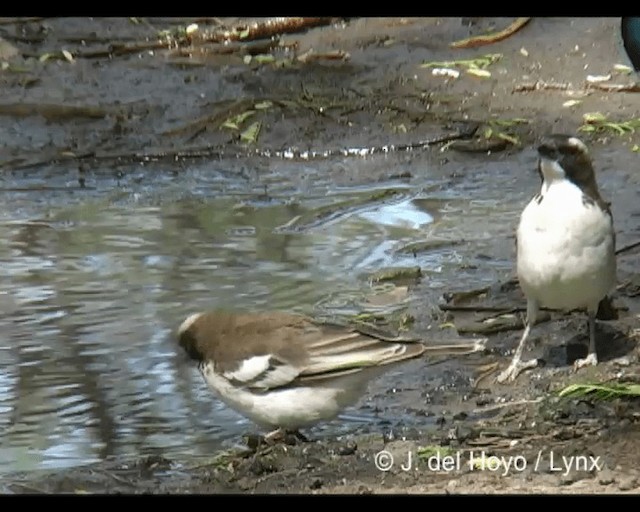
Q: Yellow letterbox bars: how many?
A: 0